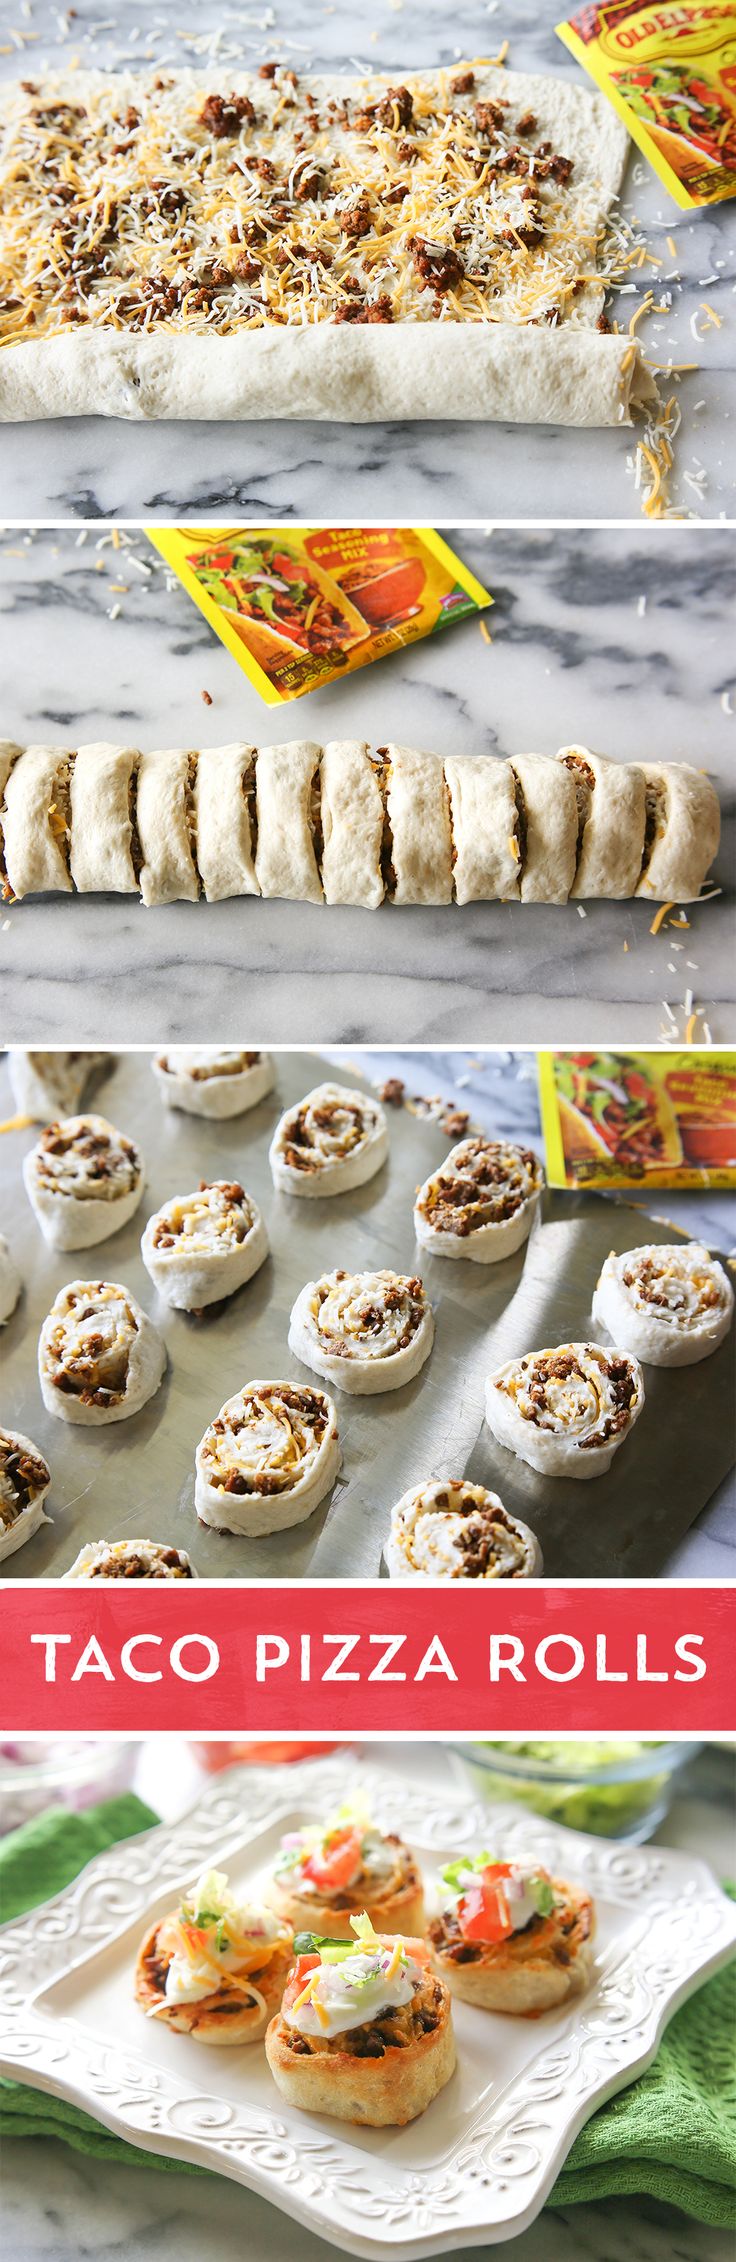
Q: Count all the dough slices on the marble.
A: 12